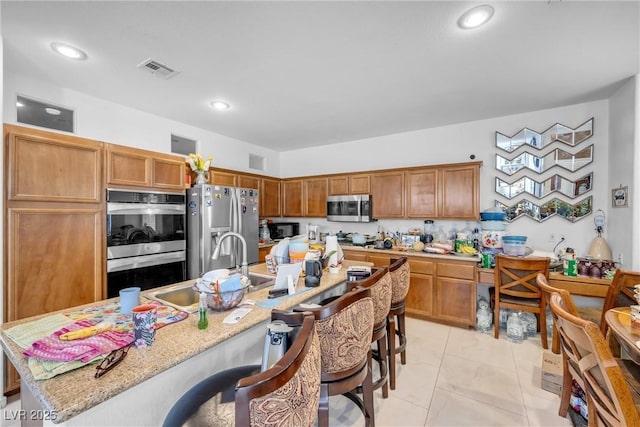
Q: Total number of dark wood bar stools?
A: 4